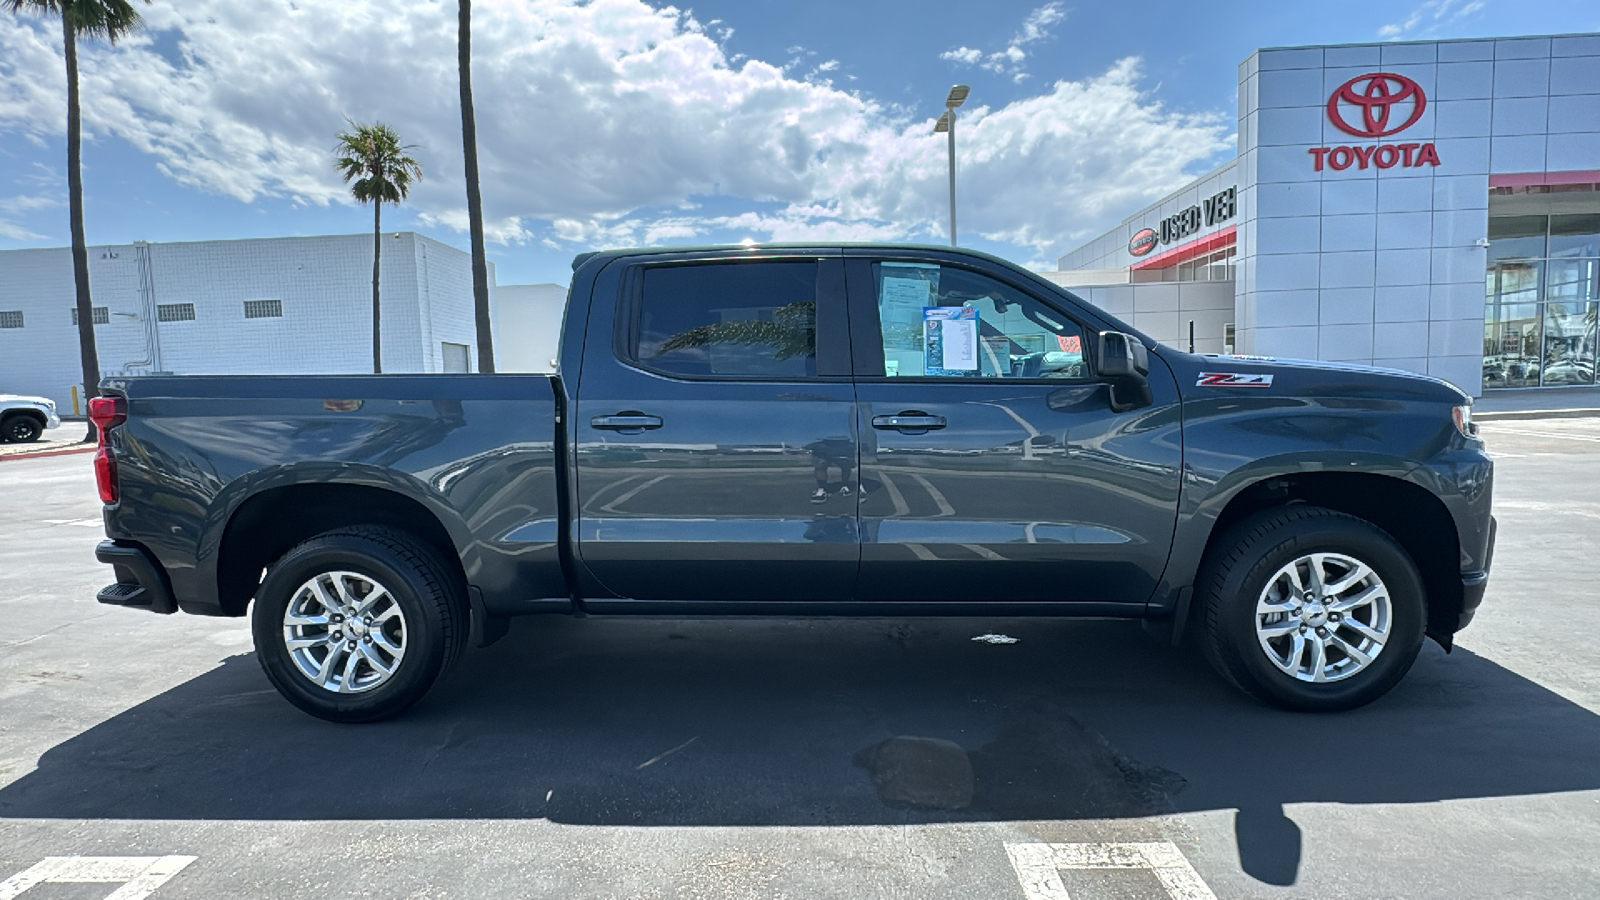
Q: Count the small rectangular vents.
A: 4